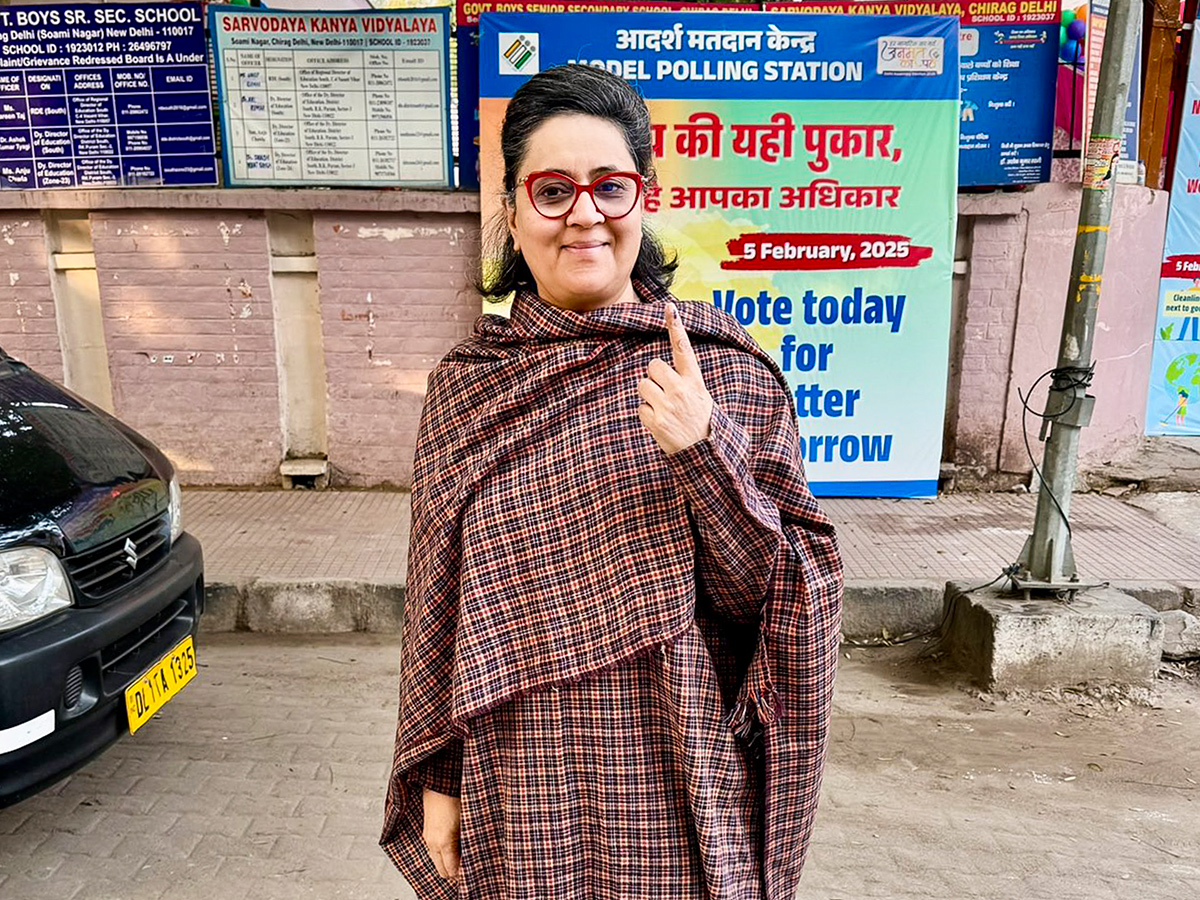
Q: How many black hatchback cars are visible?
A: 1